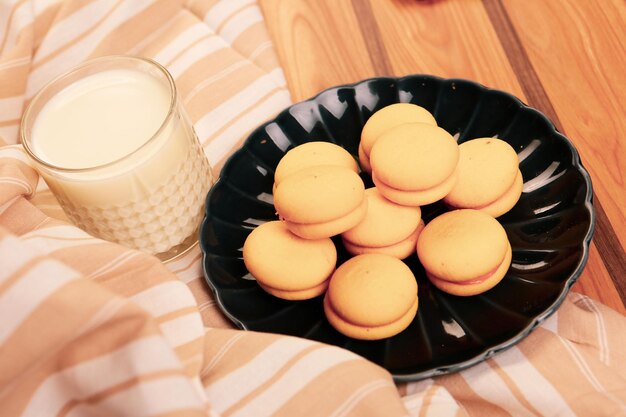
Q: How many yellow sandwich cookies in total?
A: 9